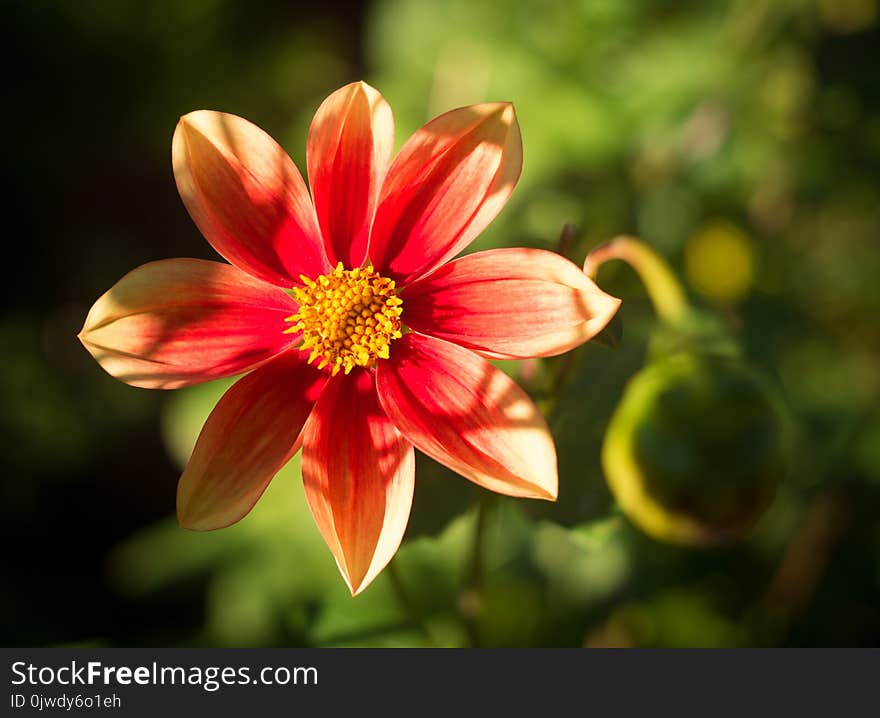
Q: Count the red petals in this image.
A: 8